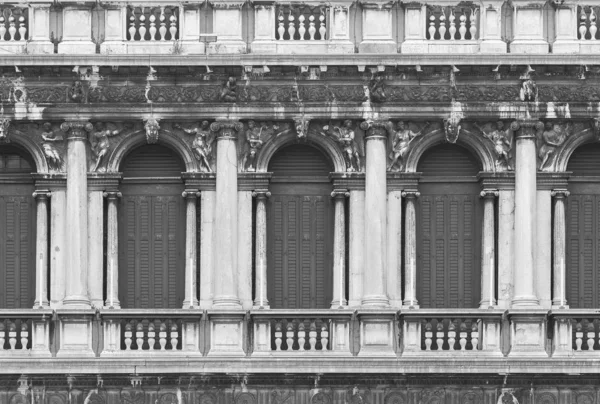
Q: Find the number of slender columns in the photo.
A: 8